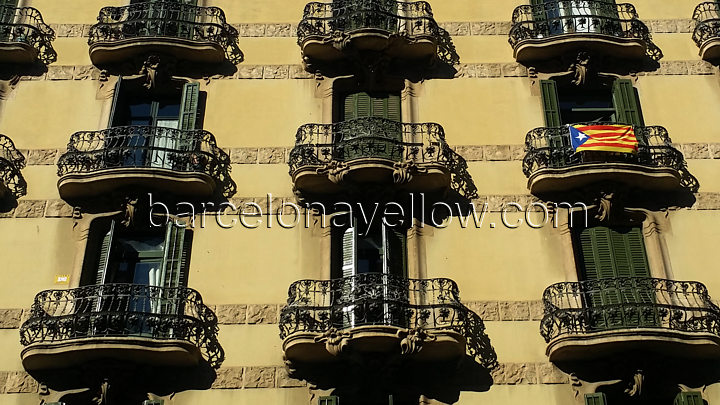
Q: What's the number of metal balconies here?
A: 12